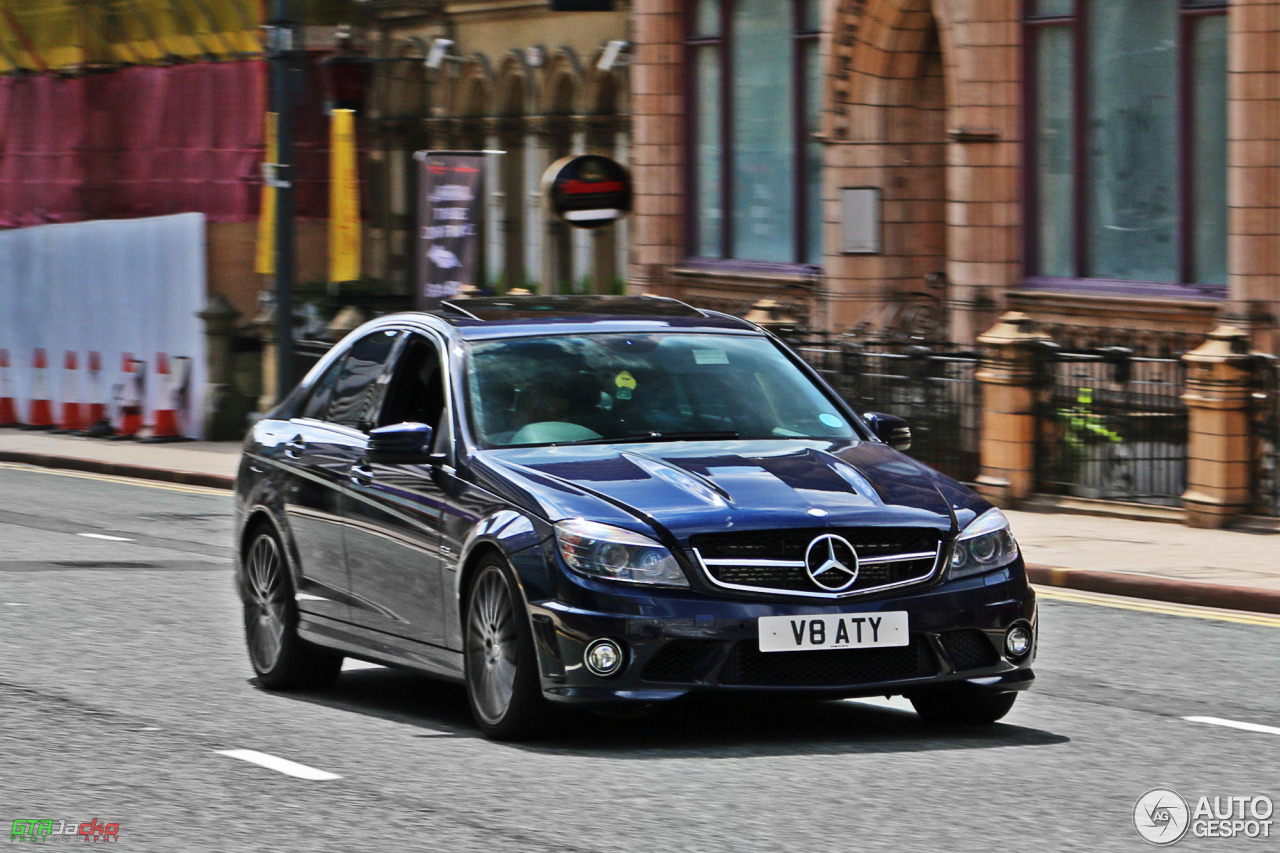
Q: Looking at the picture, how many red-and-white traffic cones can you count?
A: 6